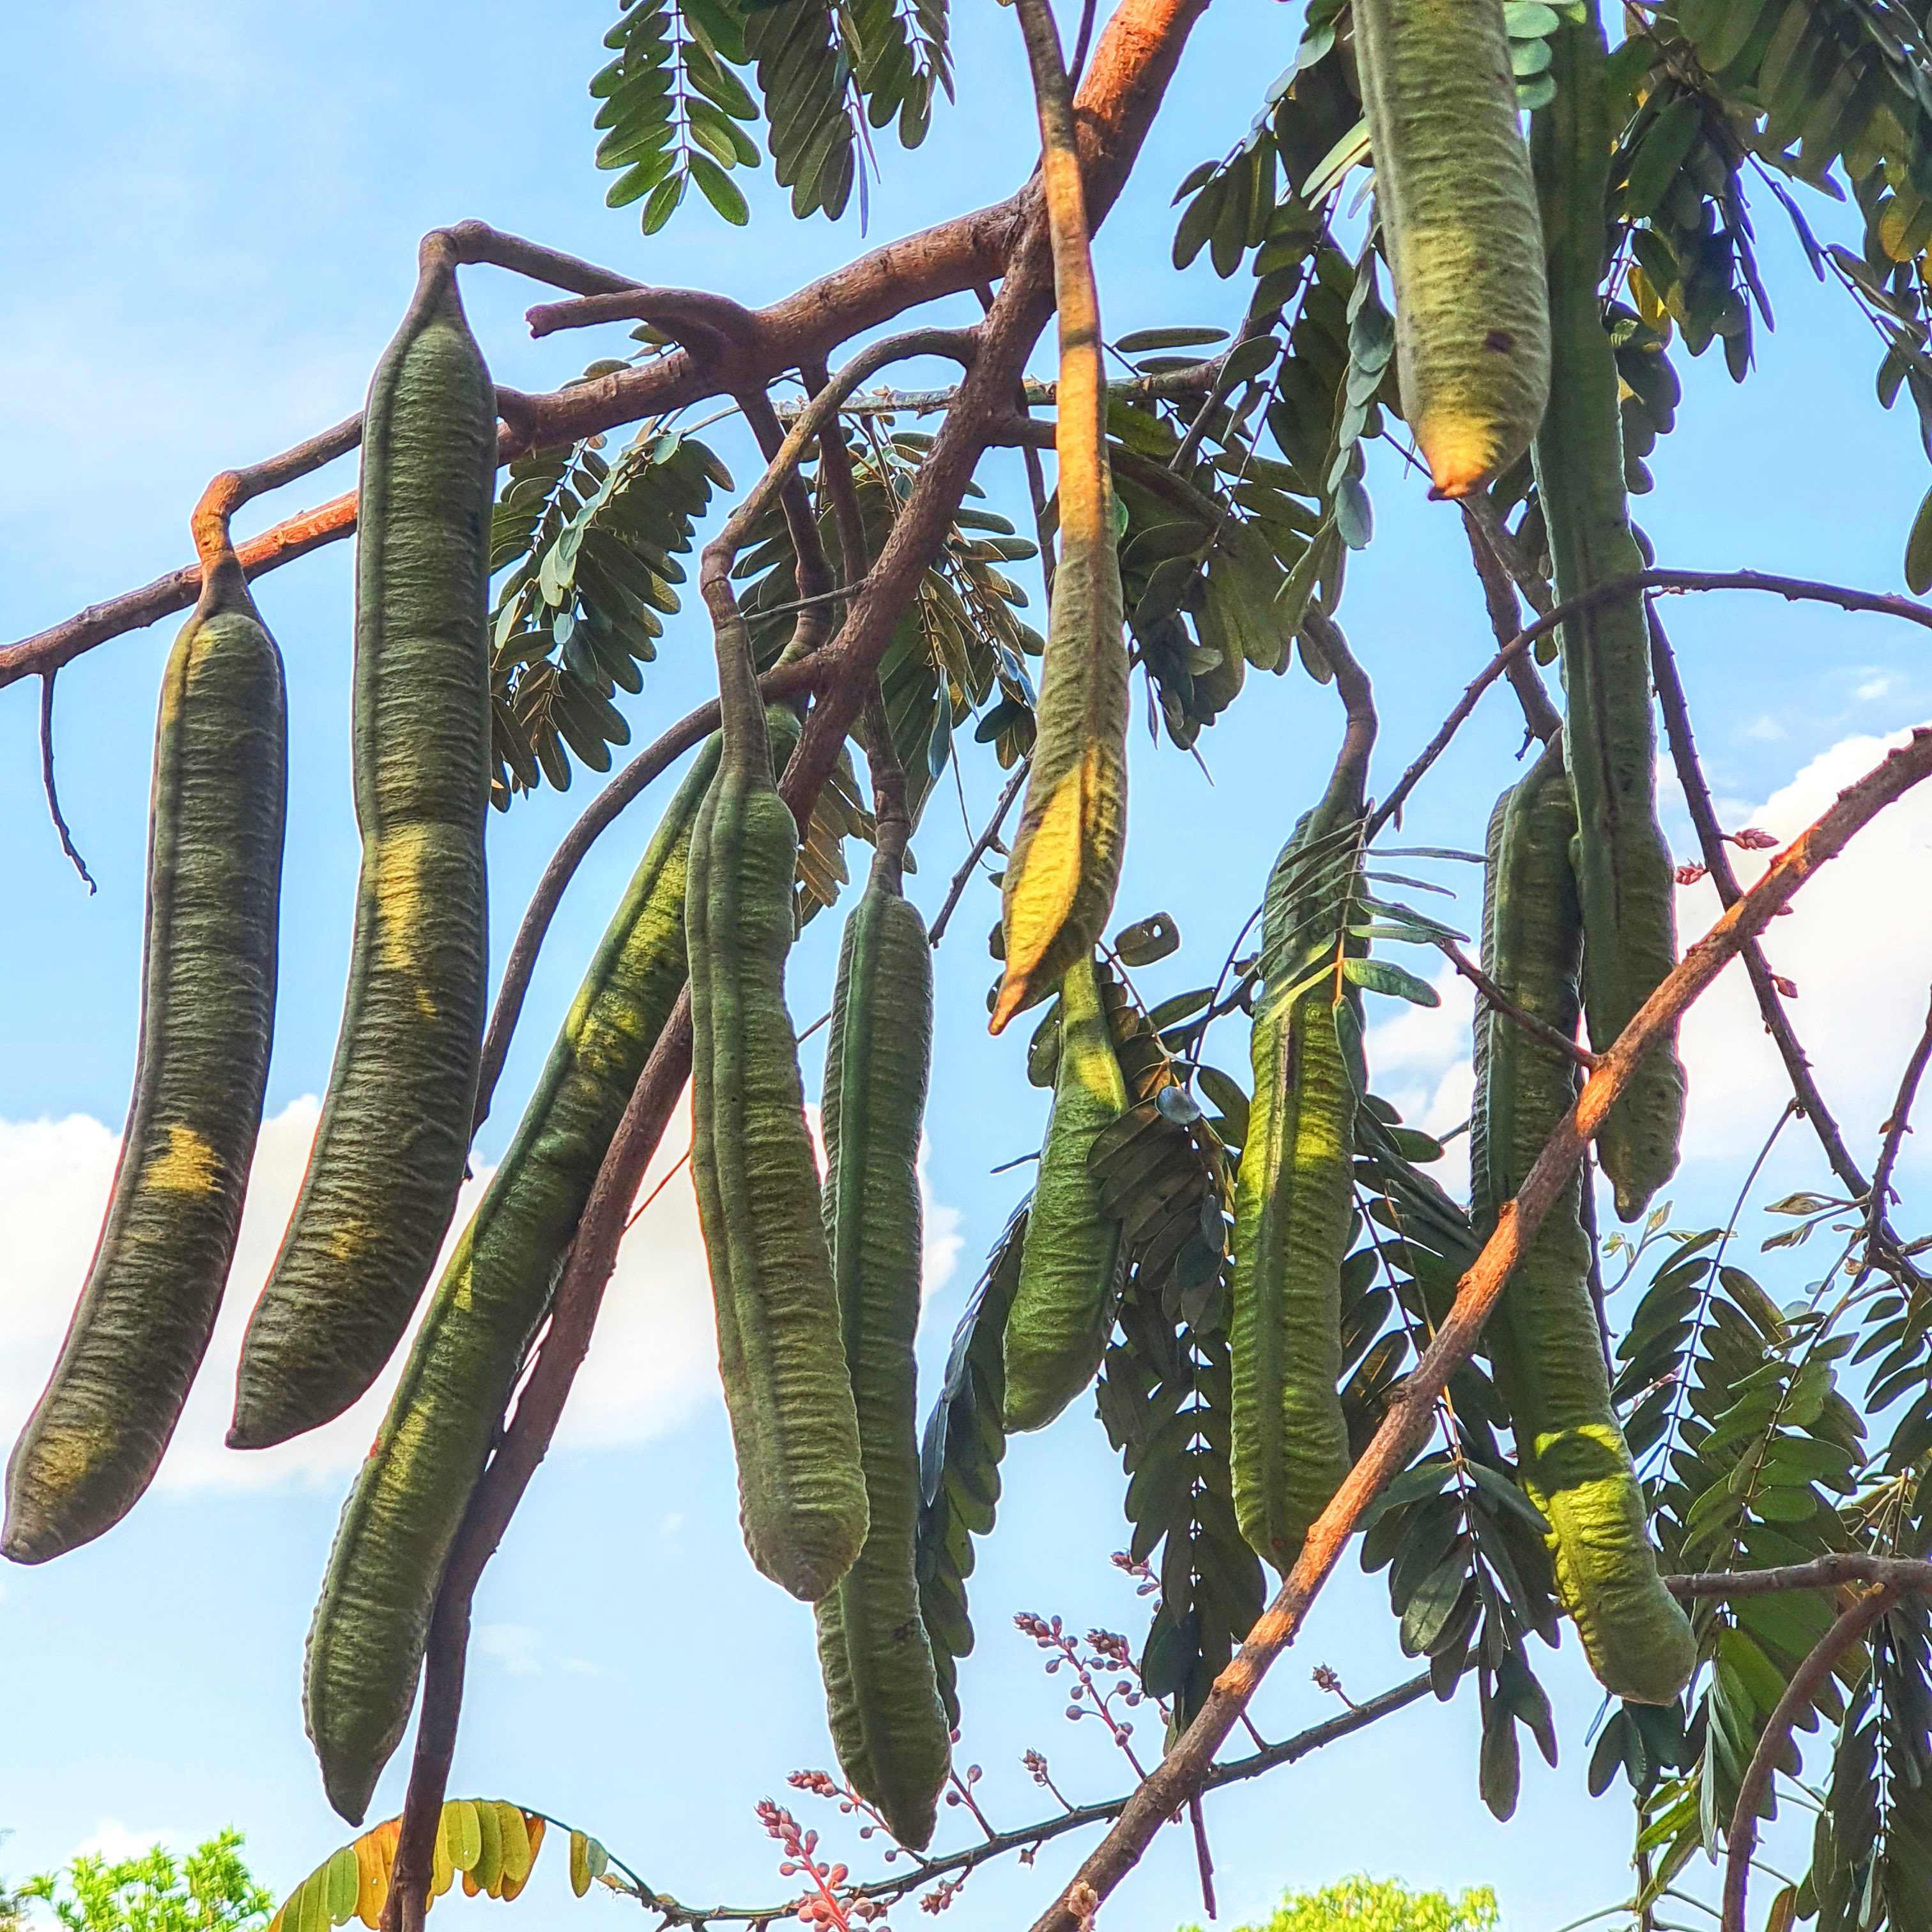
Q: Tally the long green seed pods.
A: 11